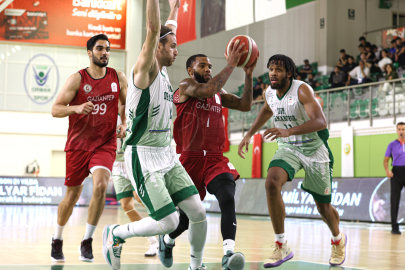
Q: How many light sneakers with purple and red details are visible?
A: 2